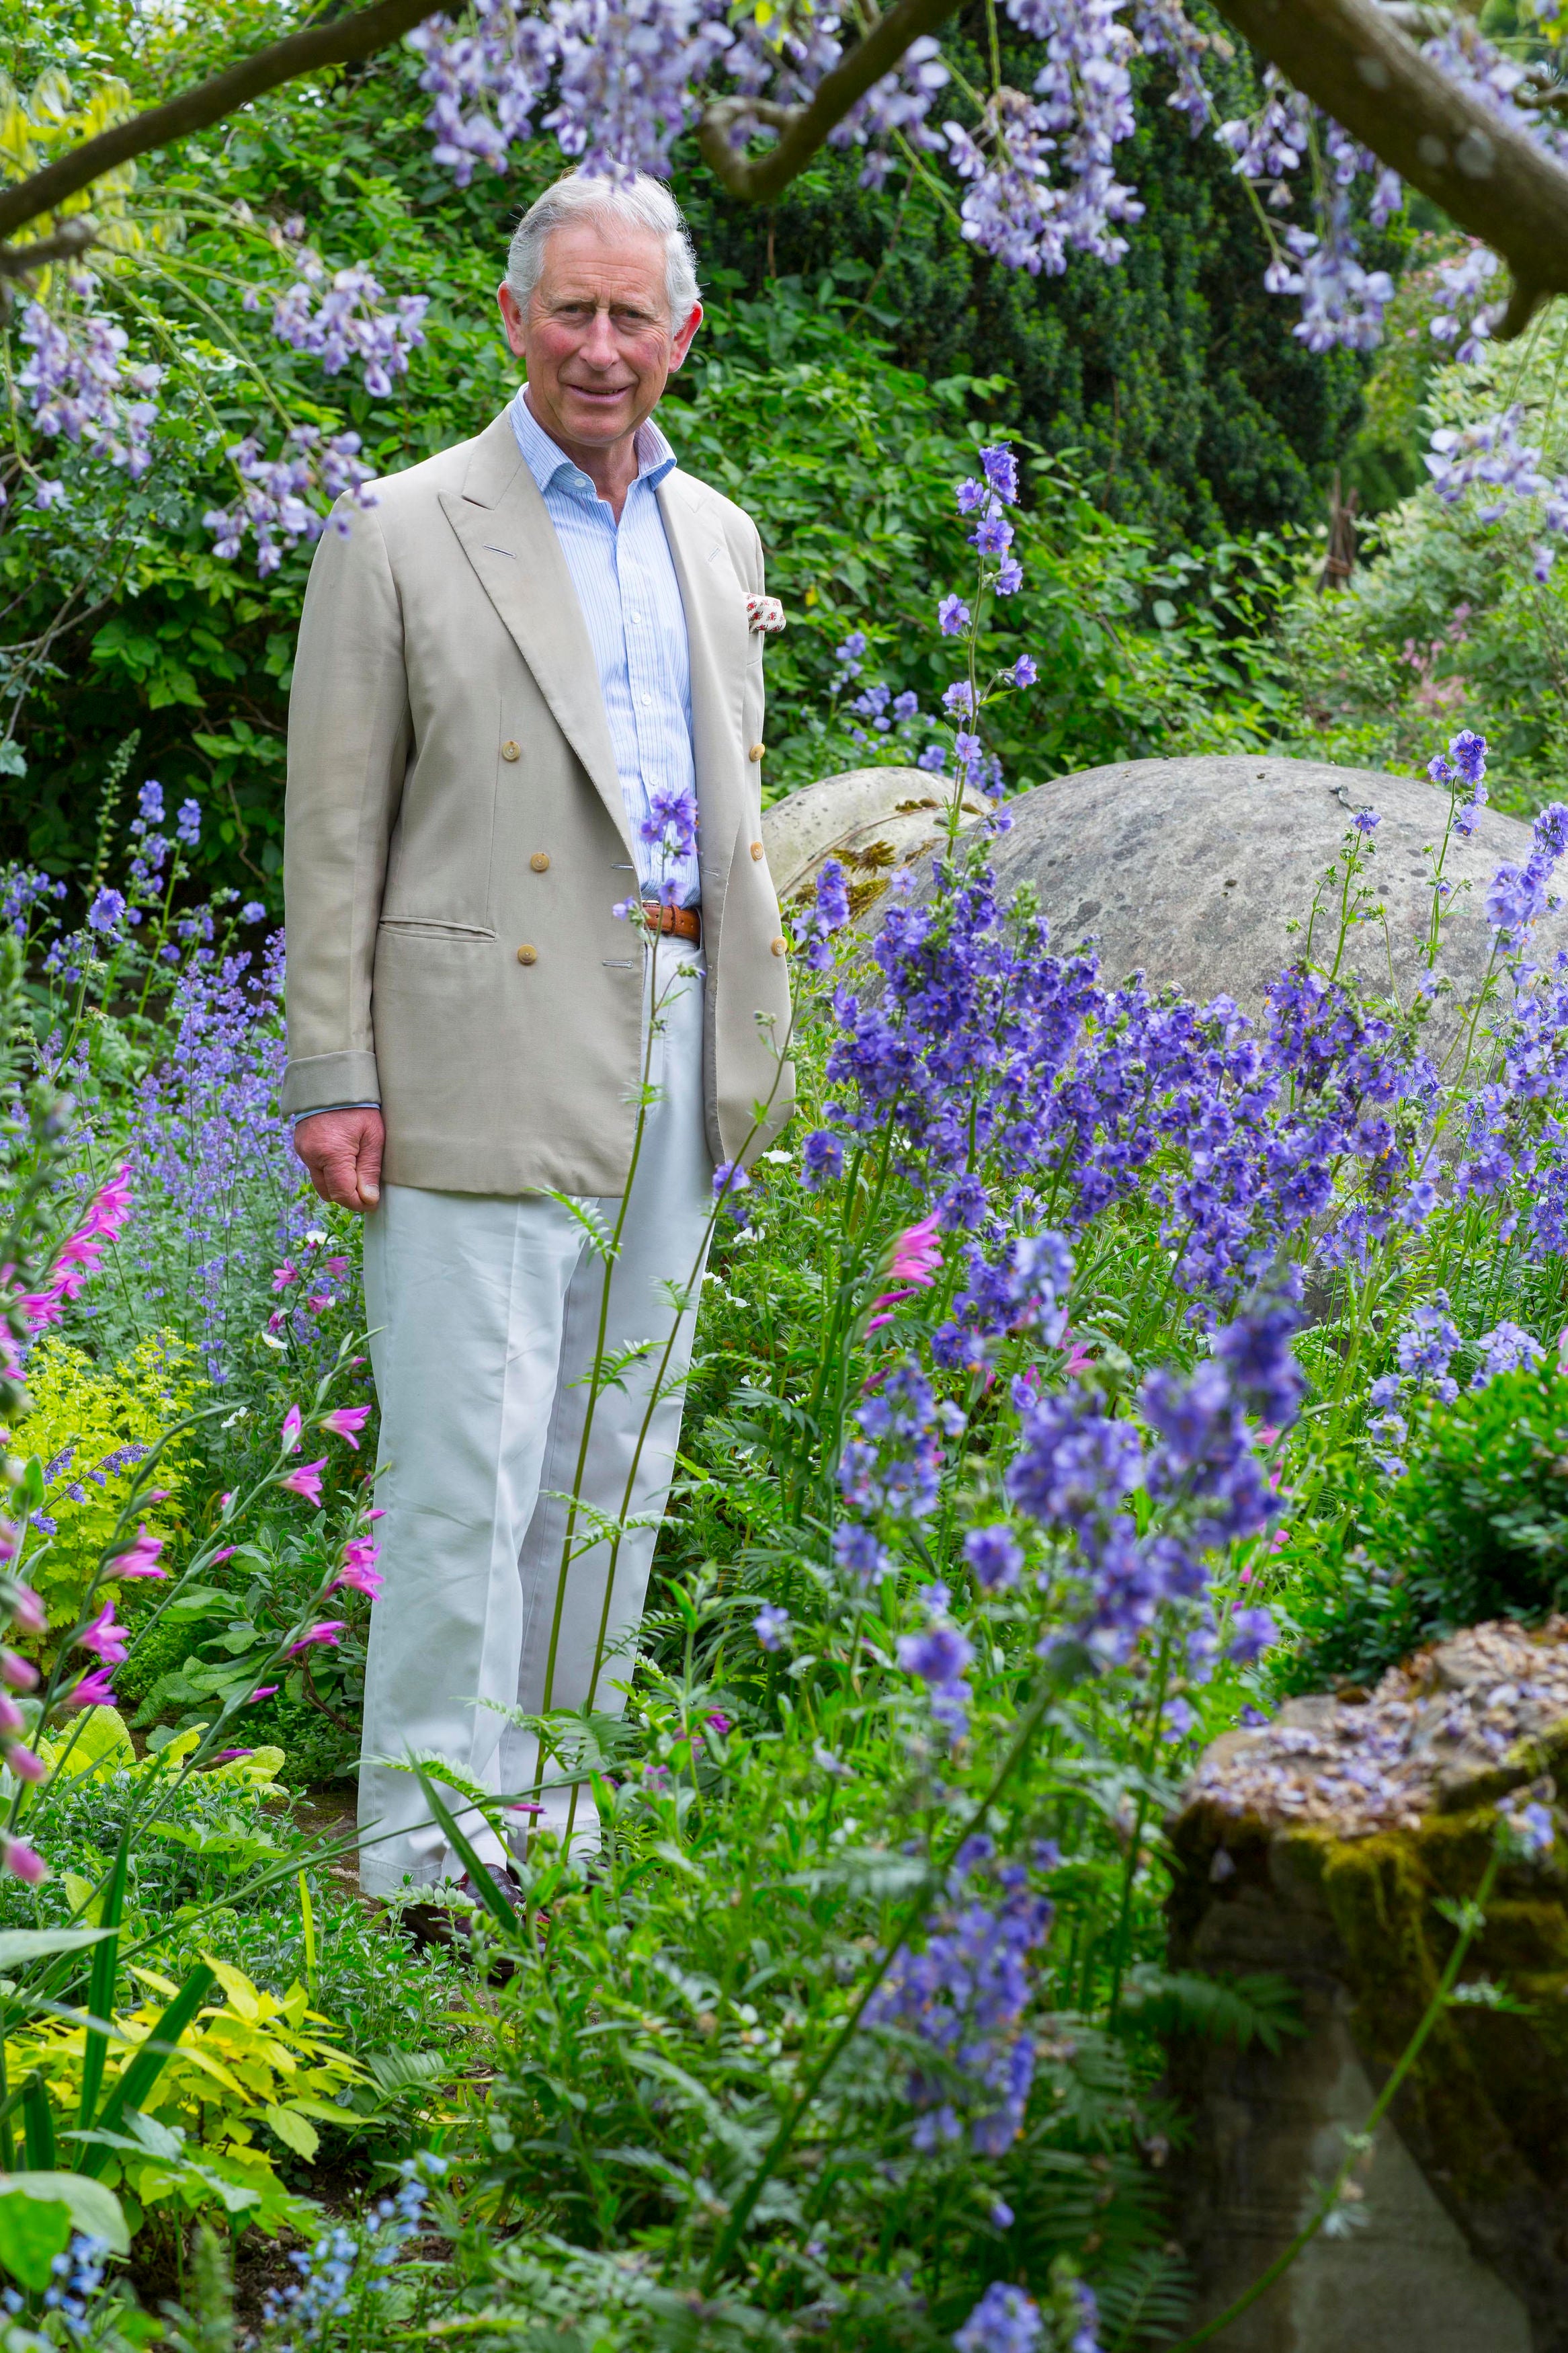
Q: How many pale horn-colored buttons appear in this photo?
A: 6